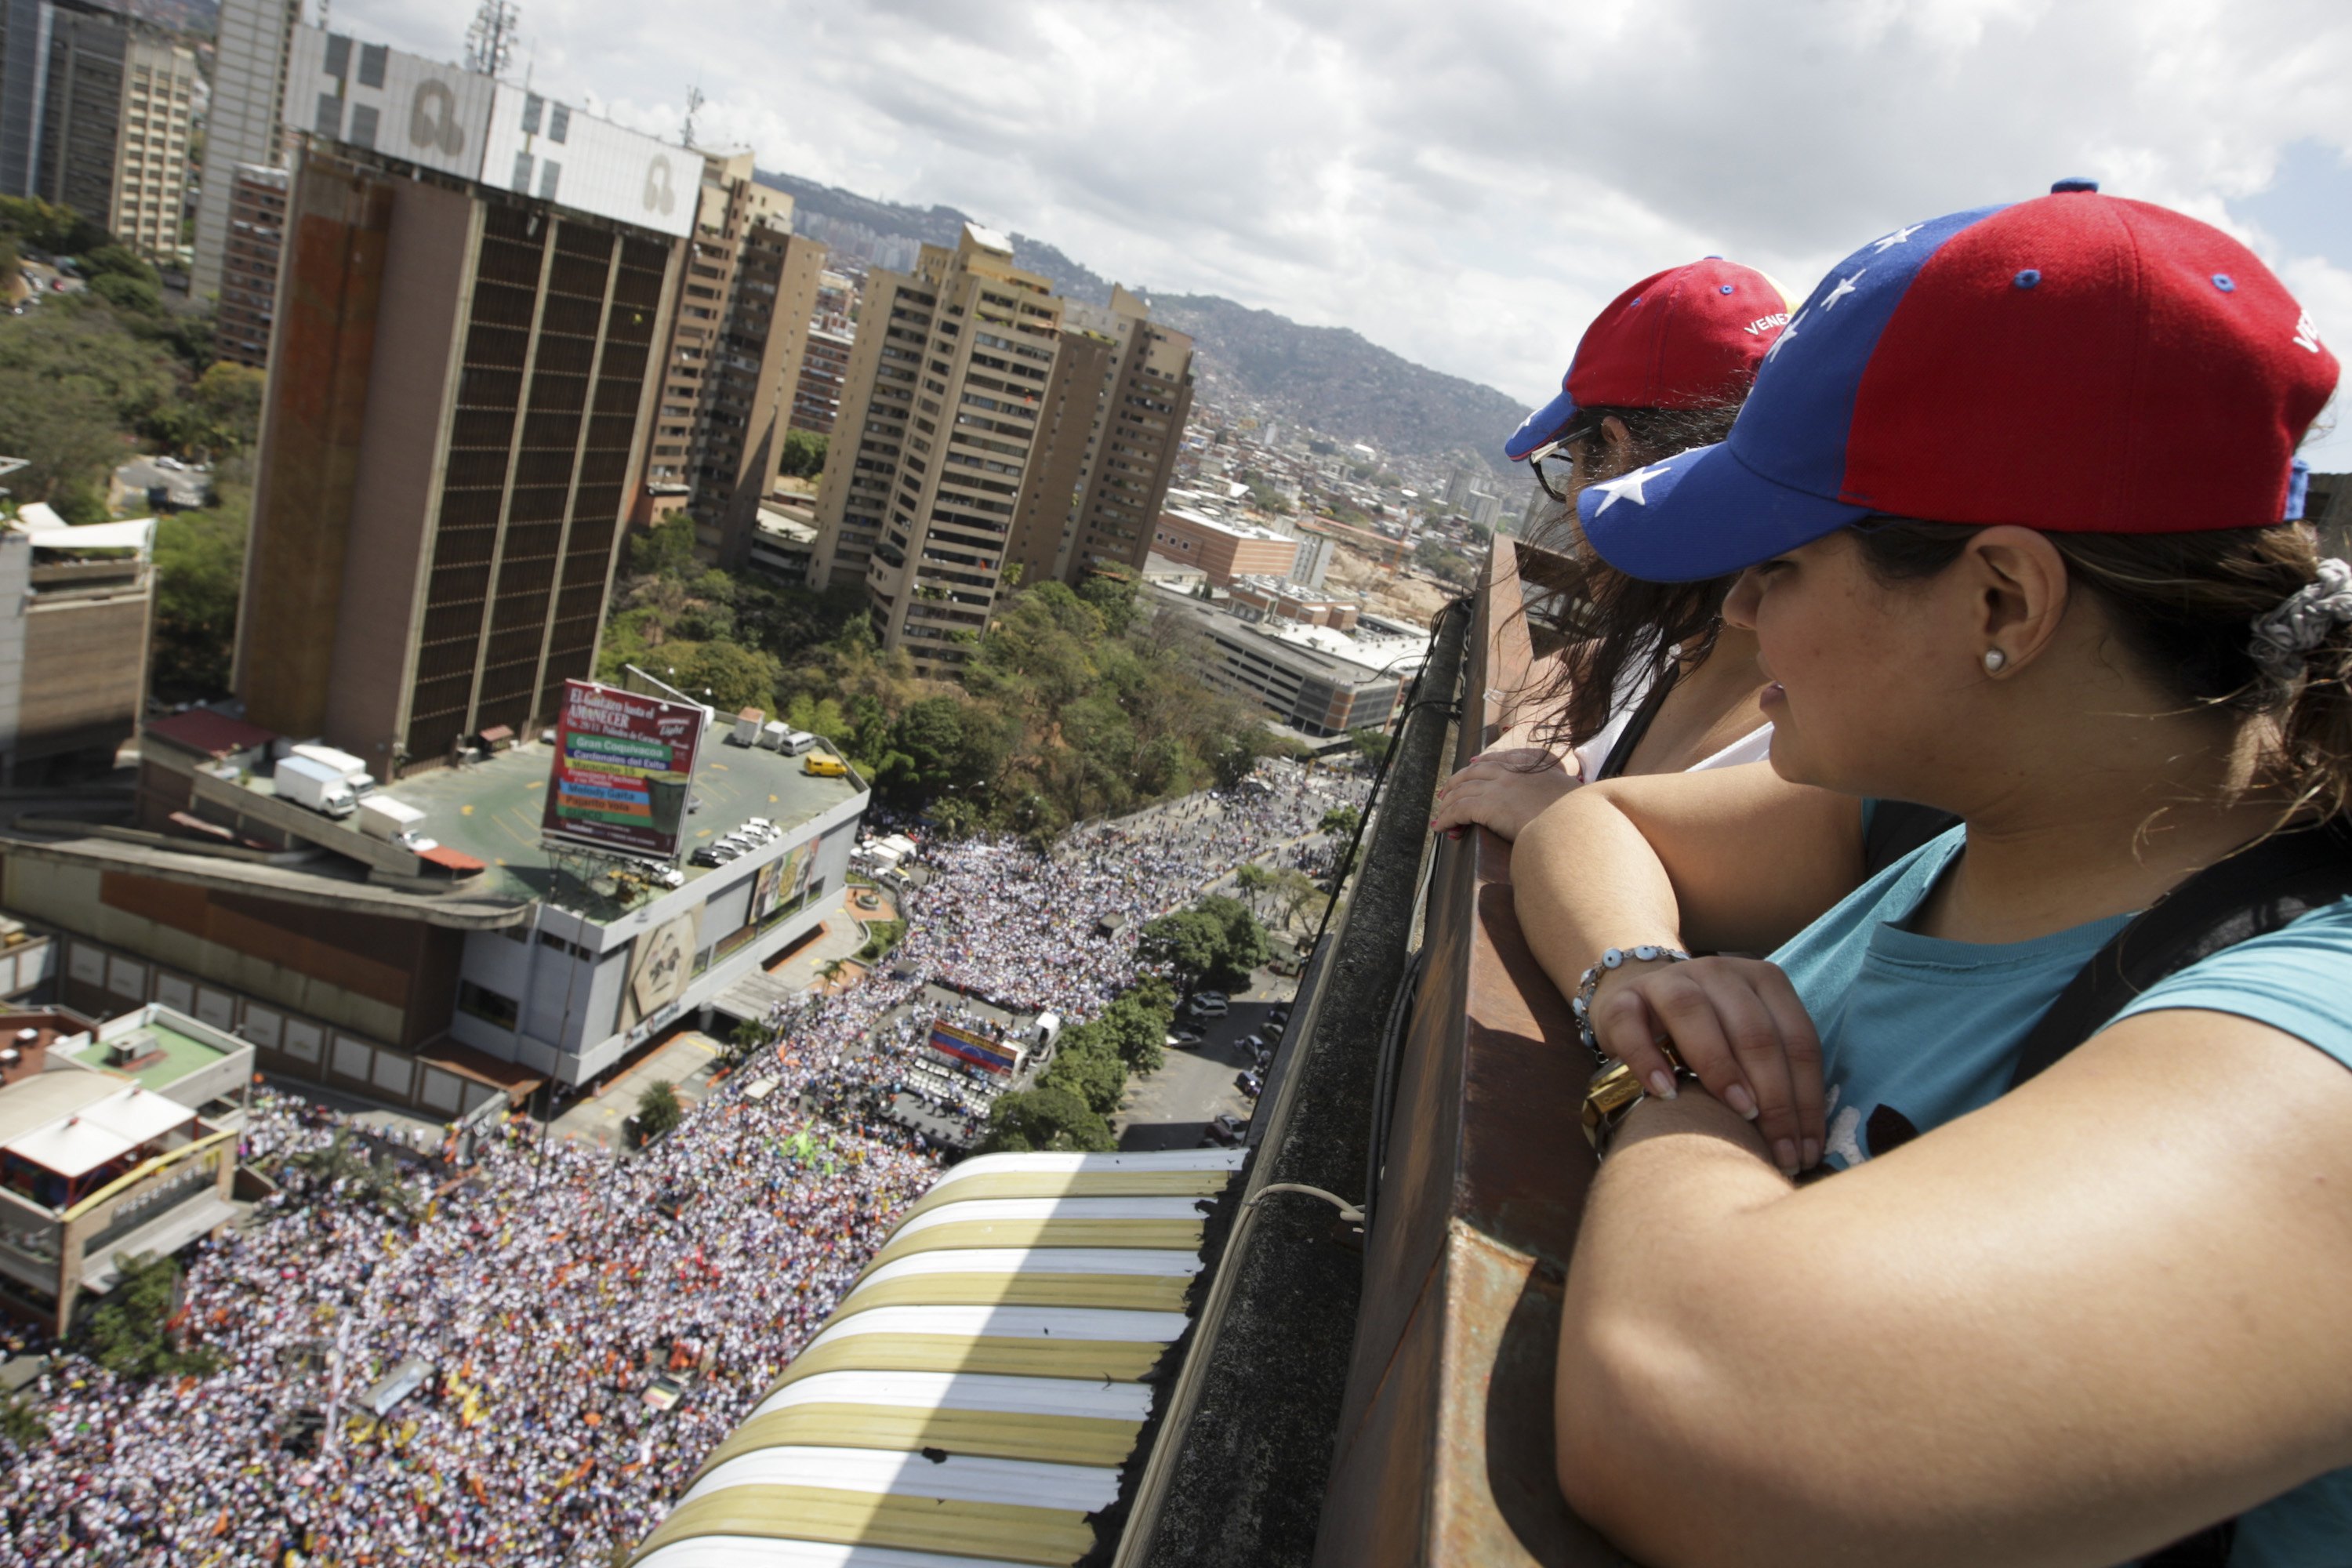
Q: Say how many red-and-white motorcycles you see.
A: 0